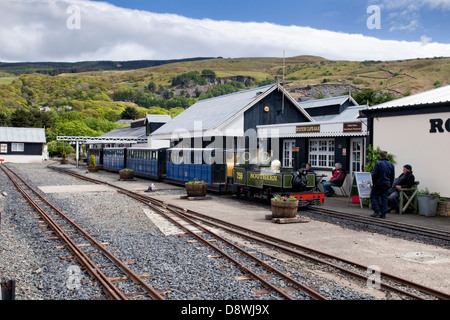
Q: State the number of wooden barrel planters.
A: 5